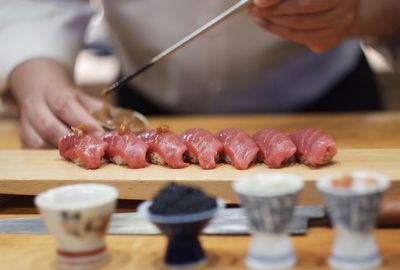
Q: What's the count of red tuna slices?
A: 7